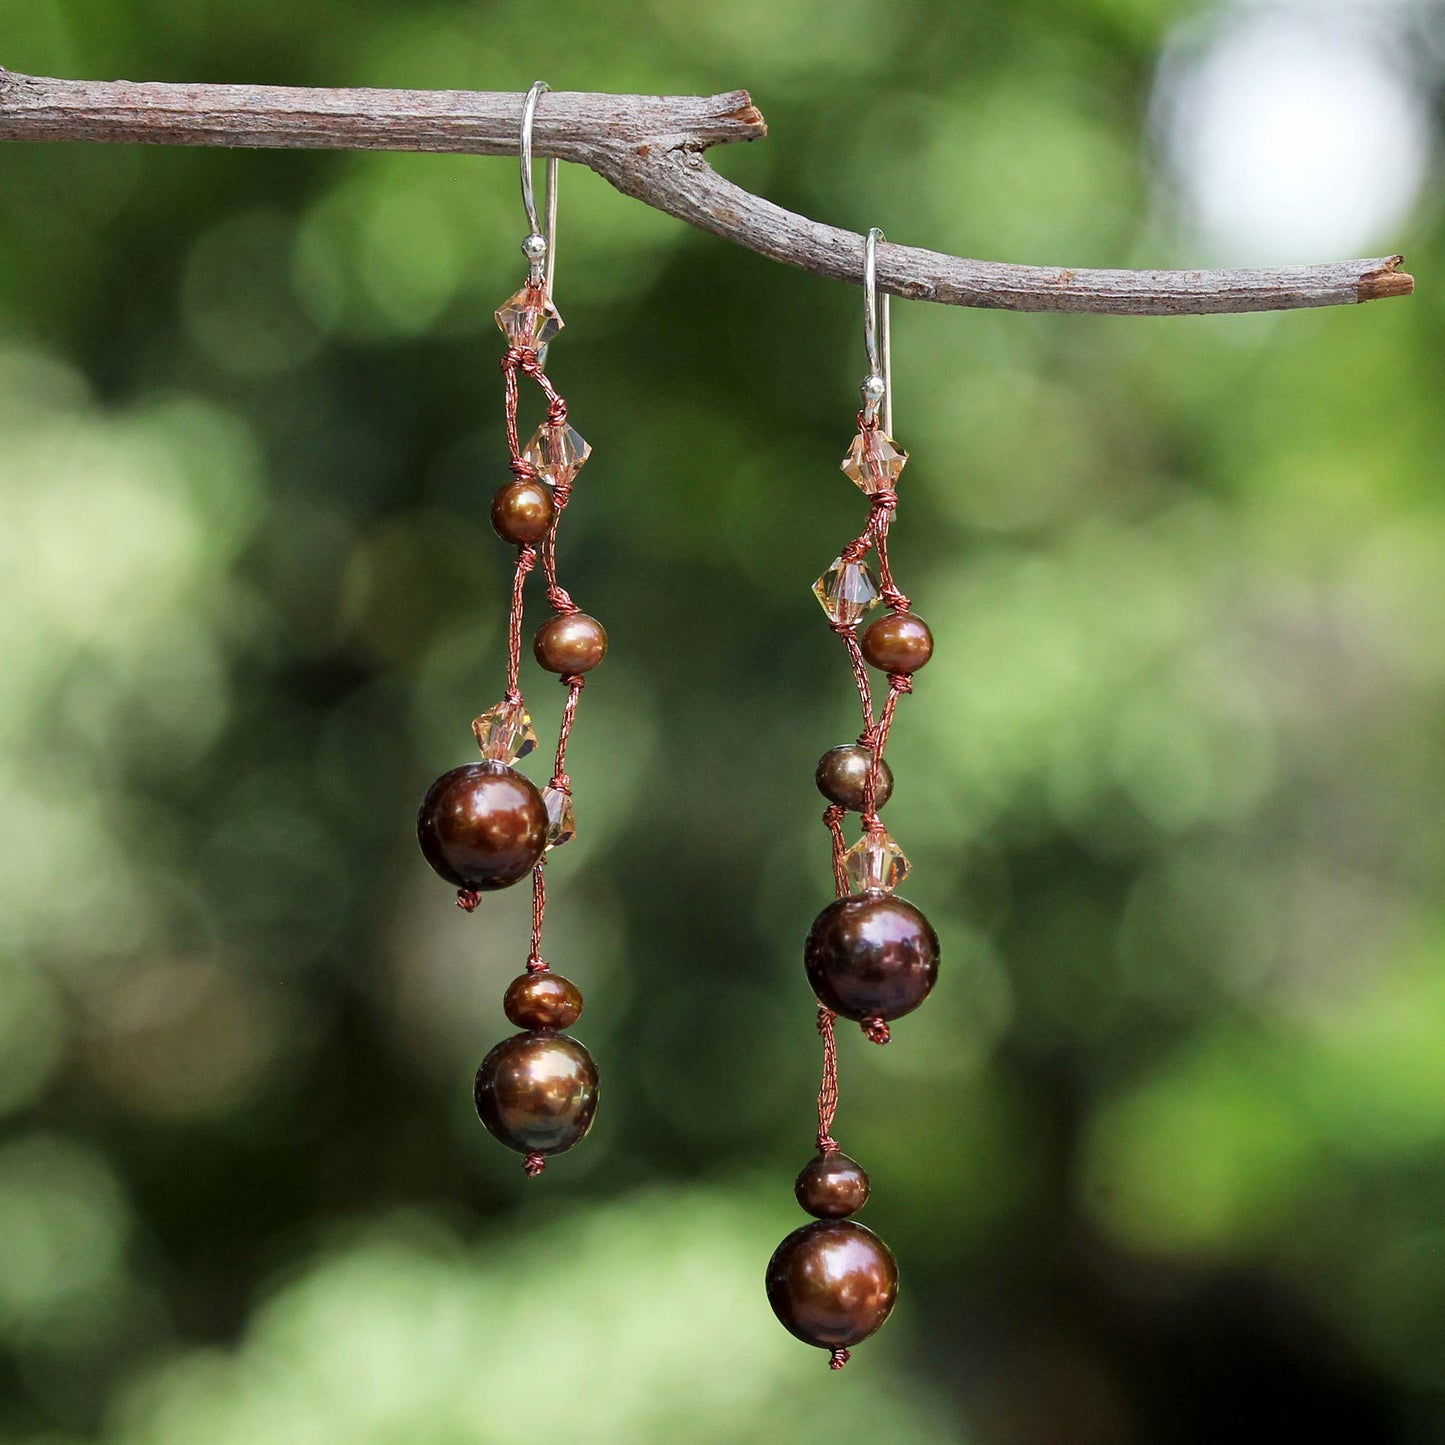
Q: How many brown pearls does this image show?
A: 10